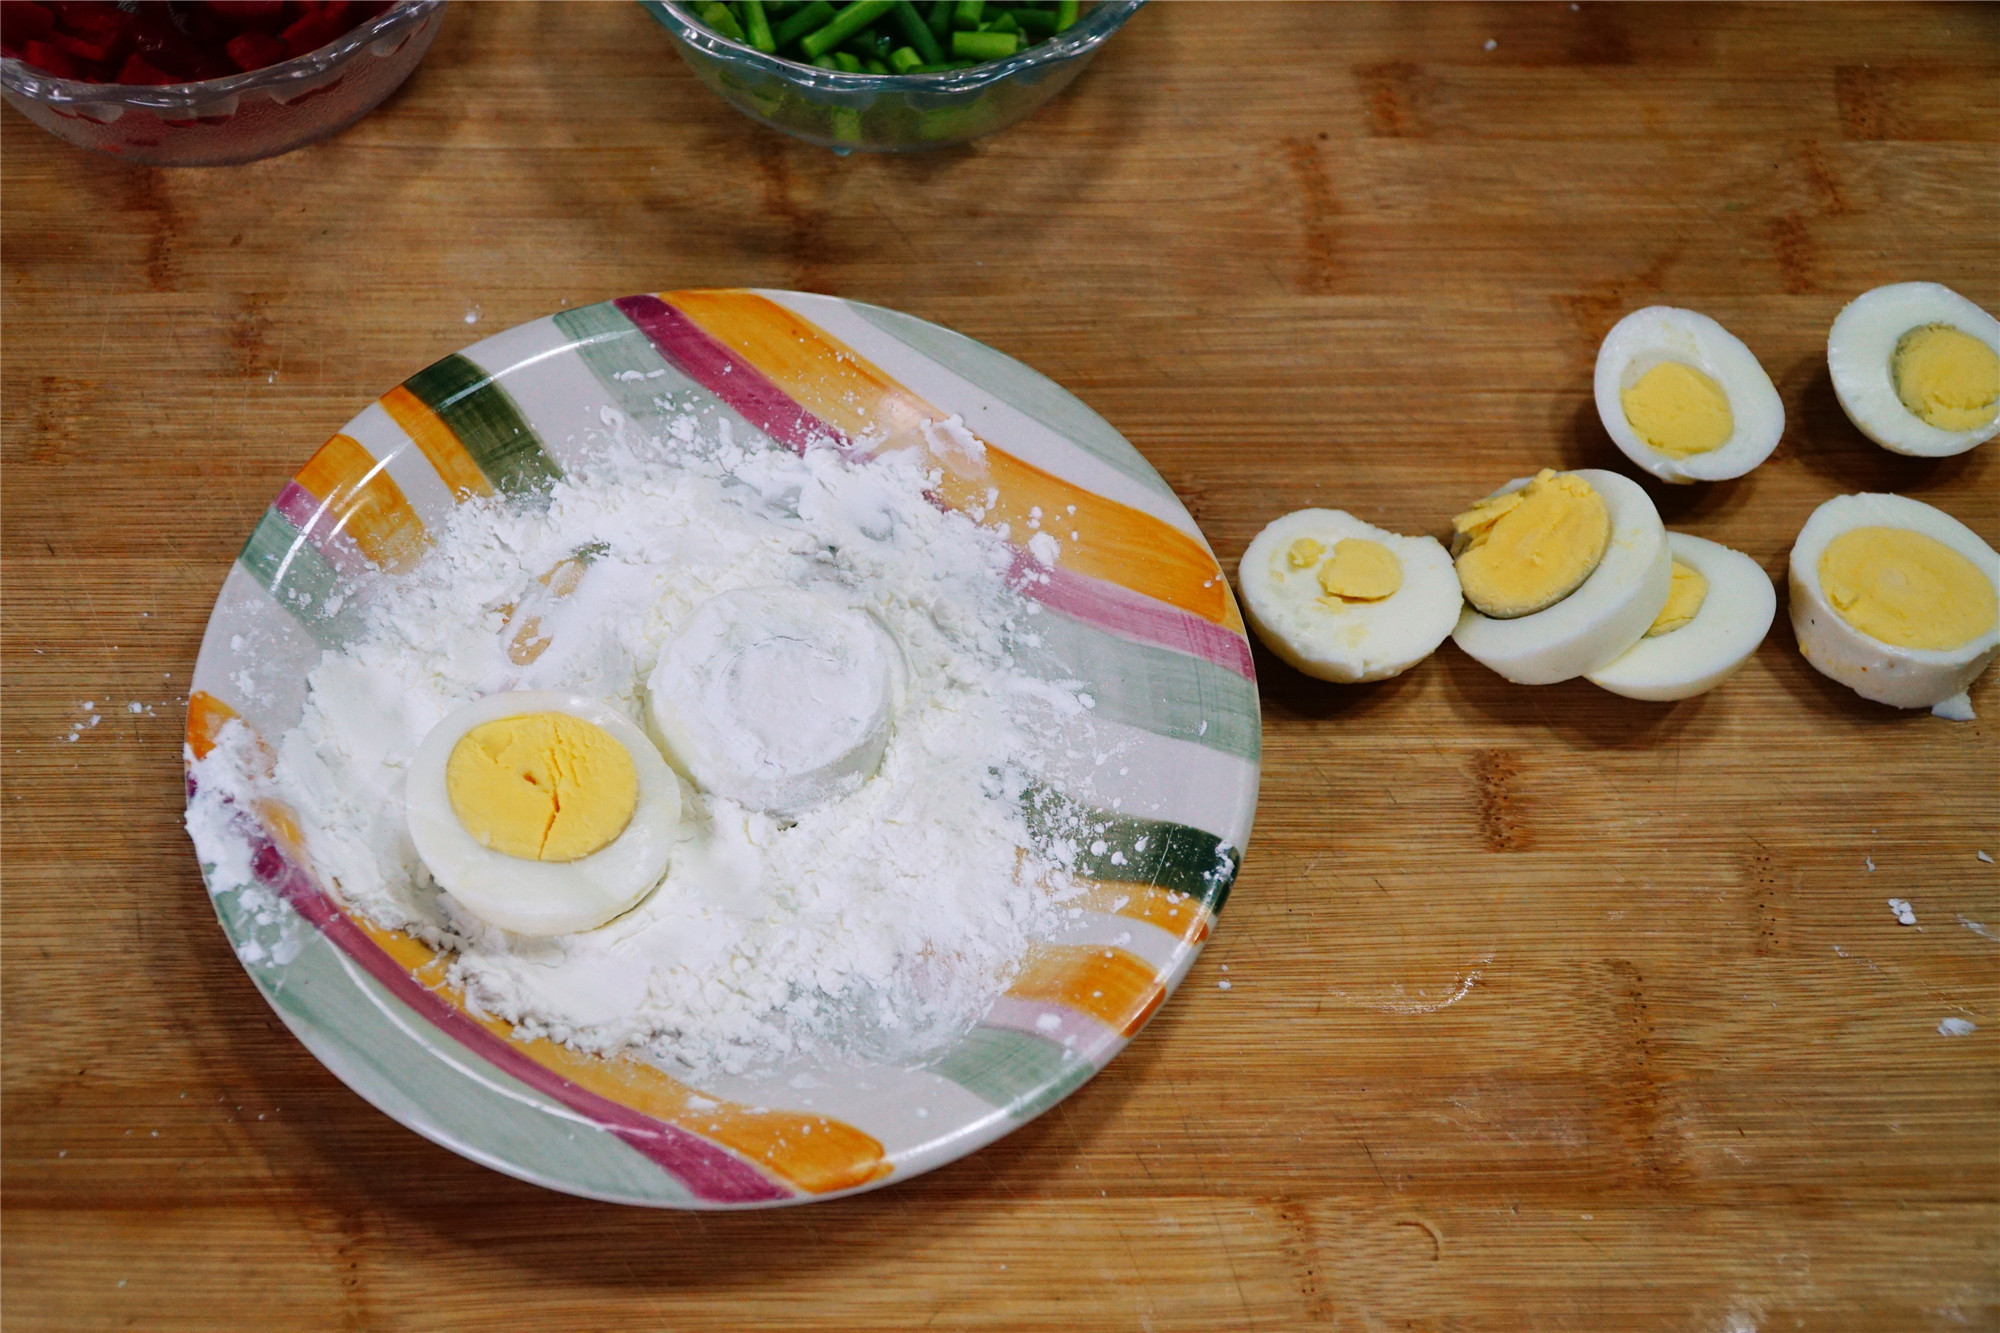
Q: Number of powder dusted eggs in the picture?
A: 1